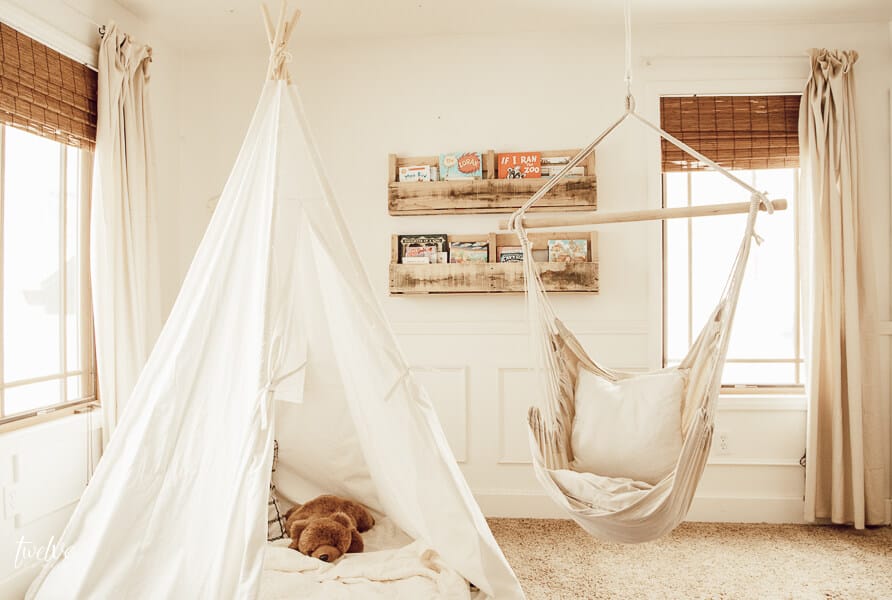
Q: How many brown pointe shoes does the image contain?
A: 0